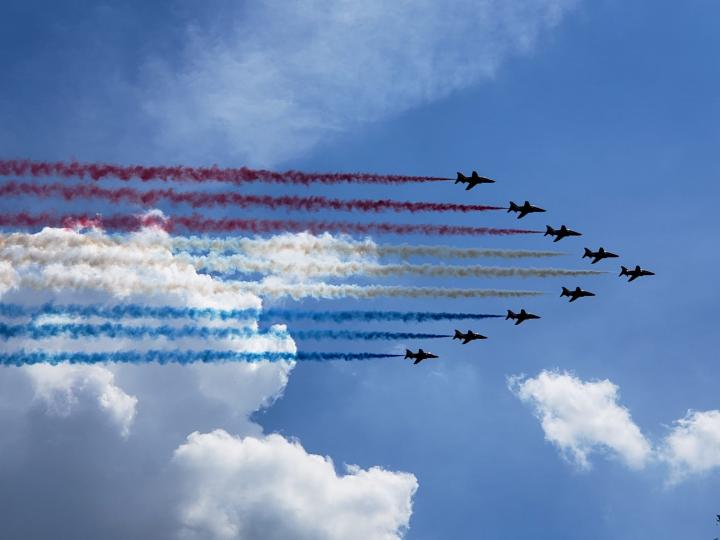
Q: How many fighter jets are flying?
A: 9